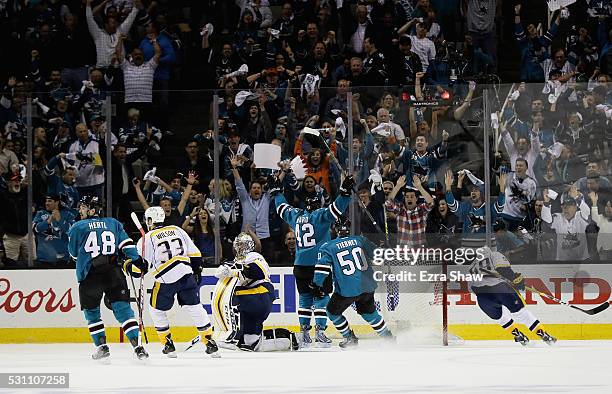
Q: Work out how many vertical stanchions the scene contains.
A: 5